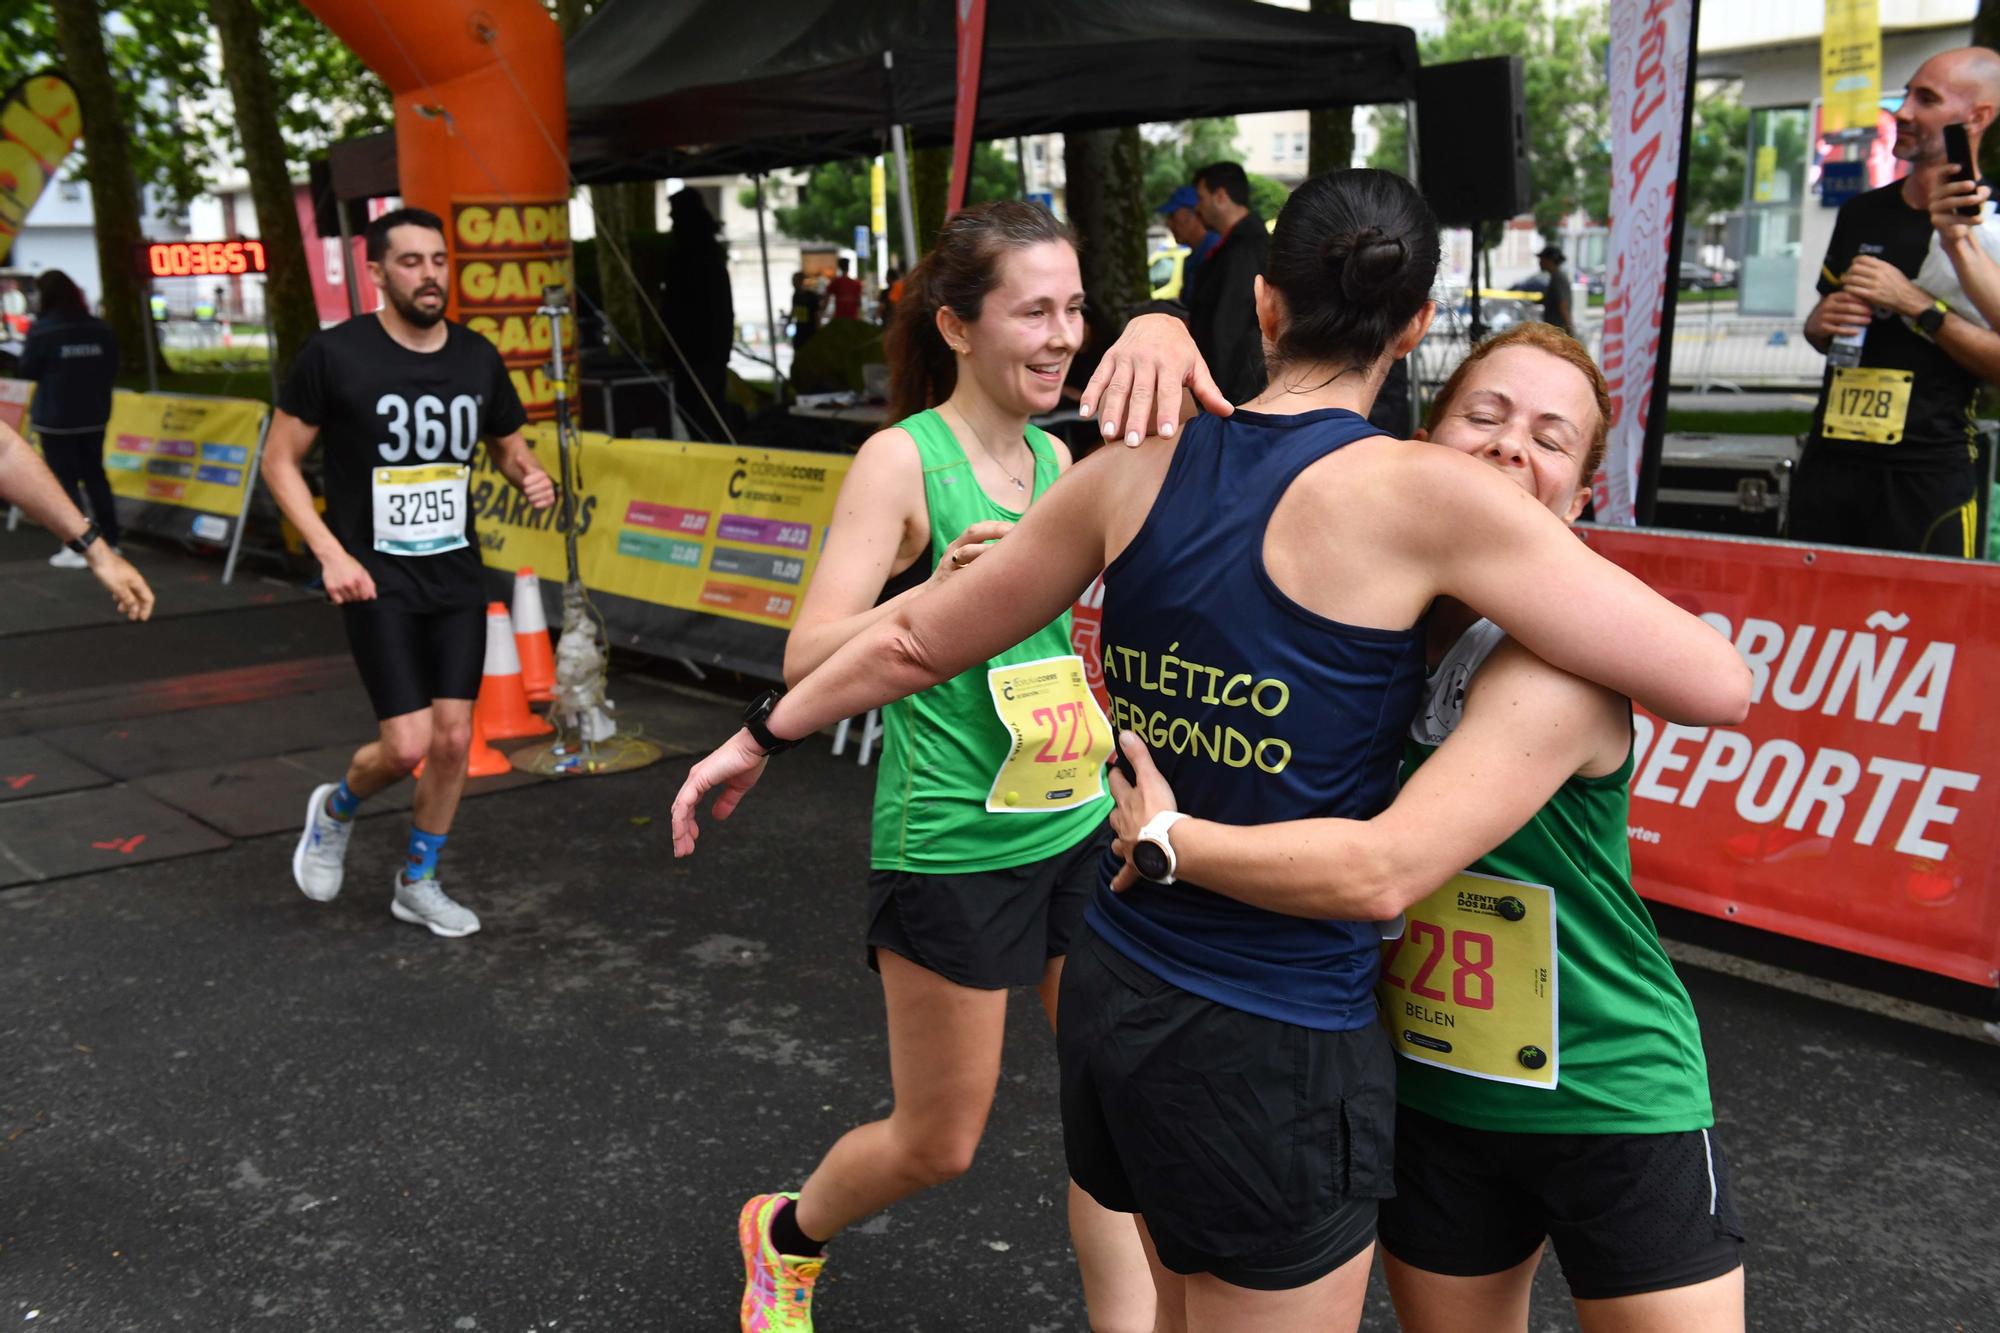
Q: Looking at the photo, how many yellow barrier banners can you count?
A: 2